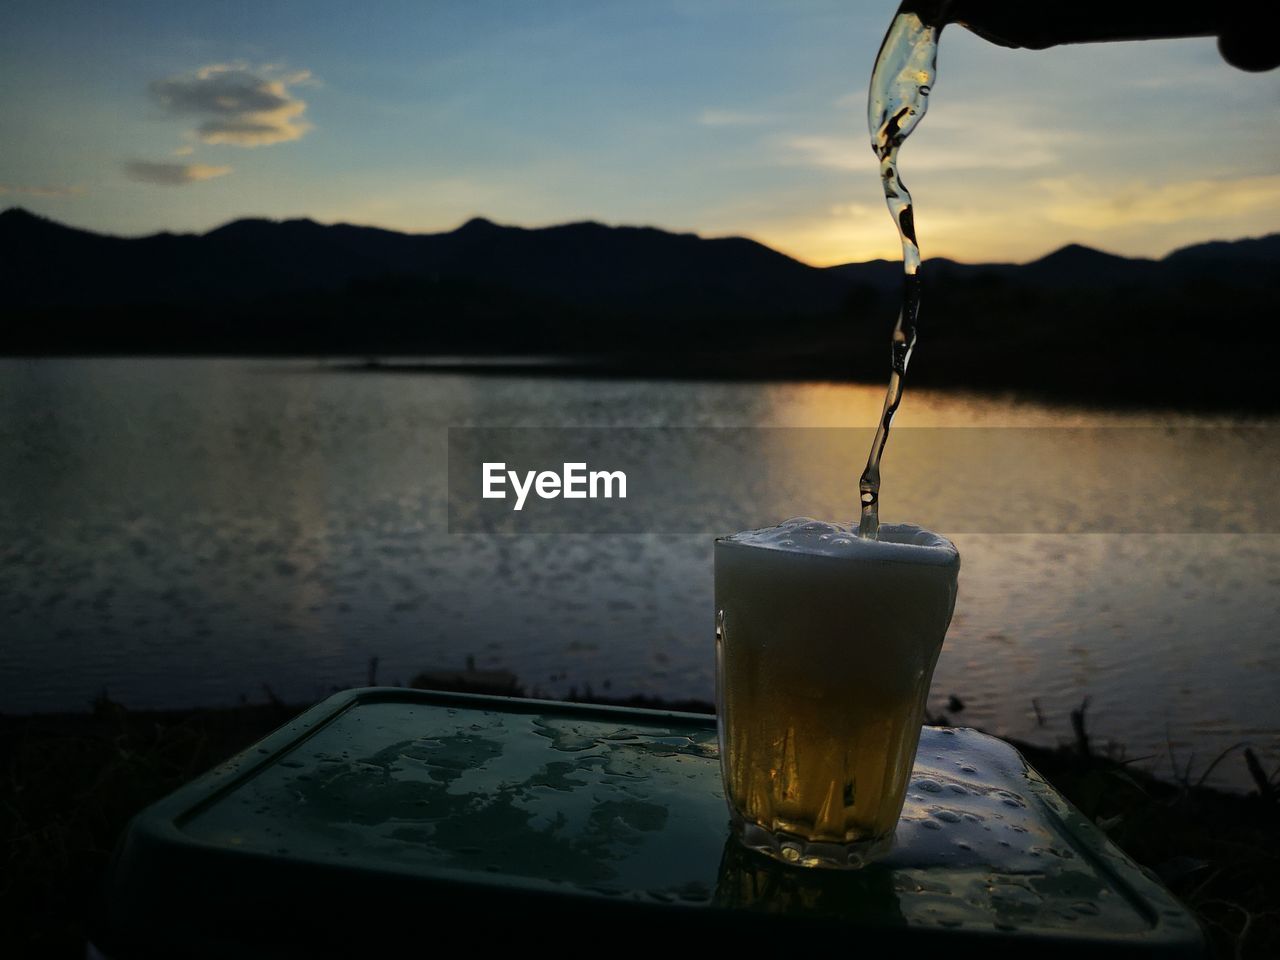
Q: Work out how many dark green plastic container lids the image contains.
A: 1